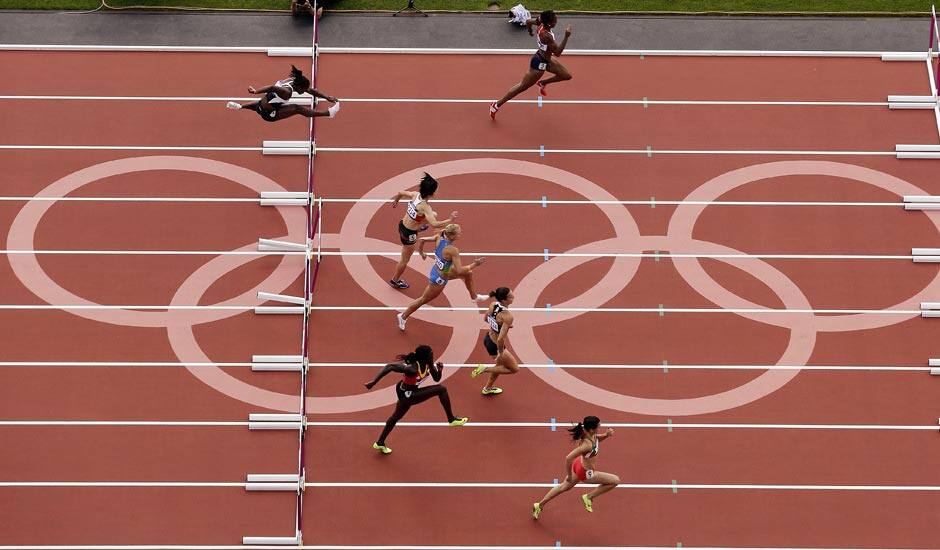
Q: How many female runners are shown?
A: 7